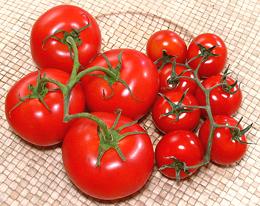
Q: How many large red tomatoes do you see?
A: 4